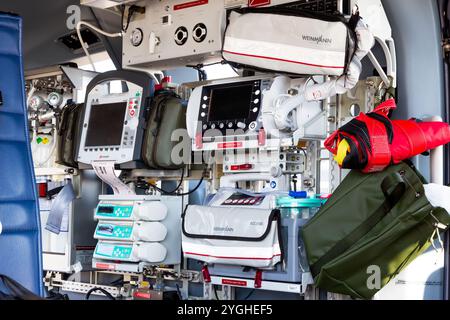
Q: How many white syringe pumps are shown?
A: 3